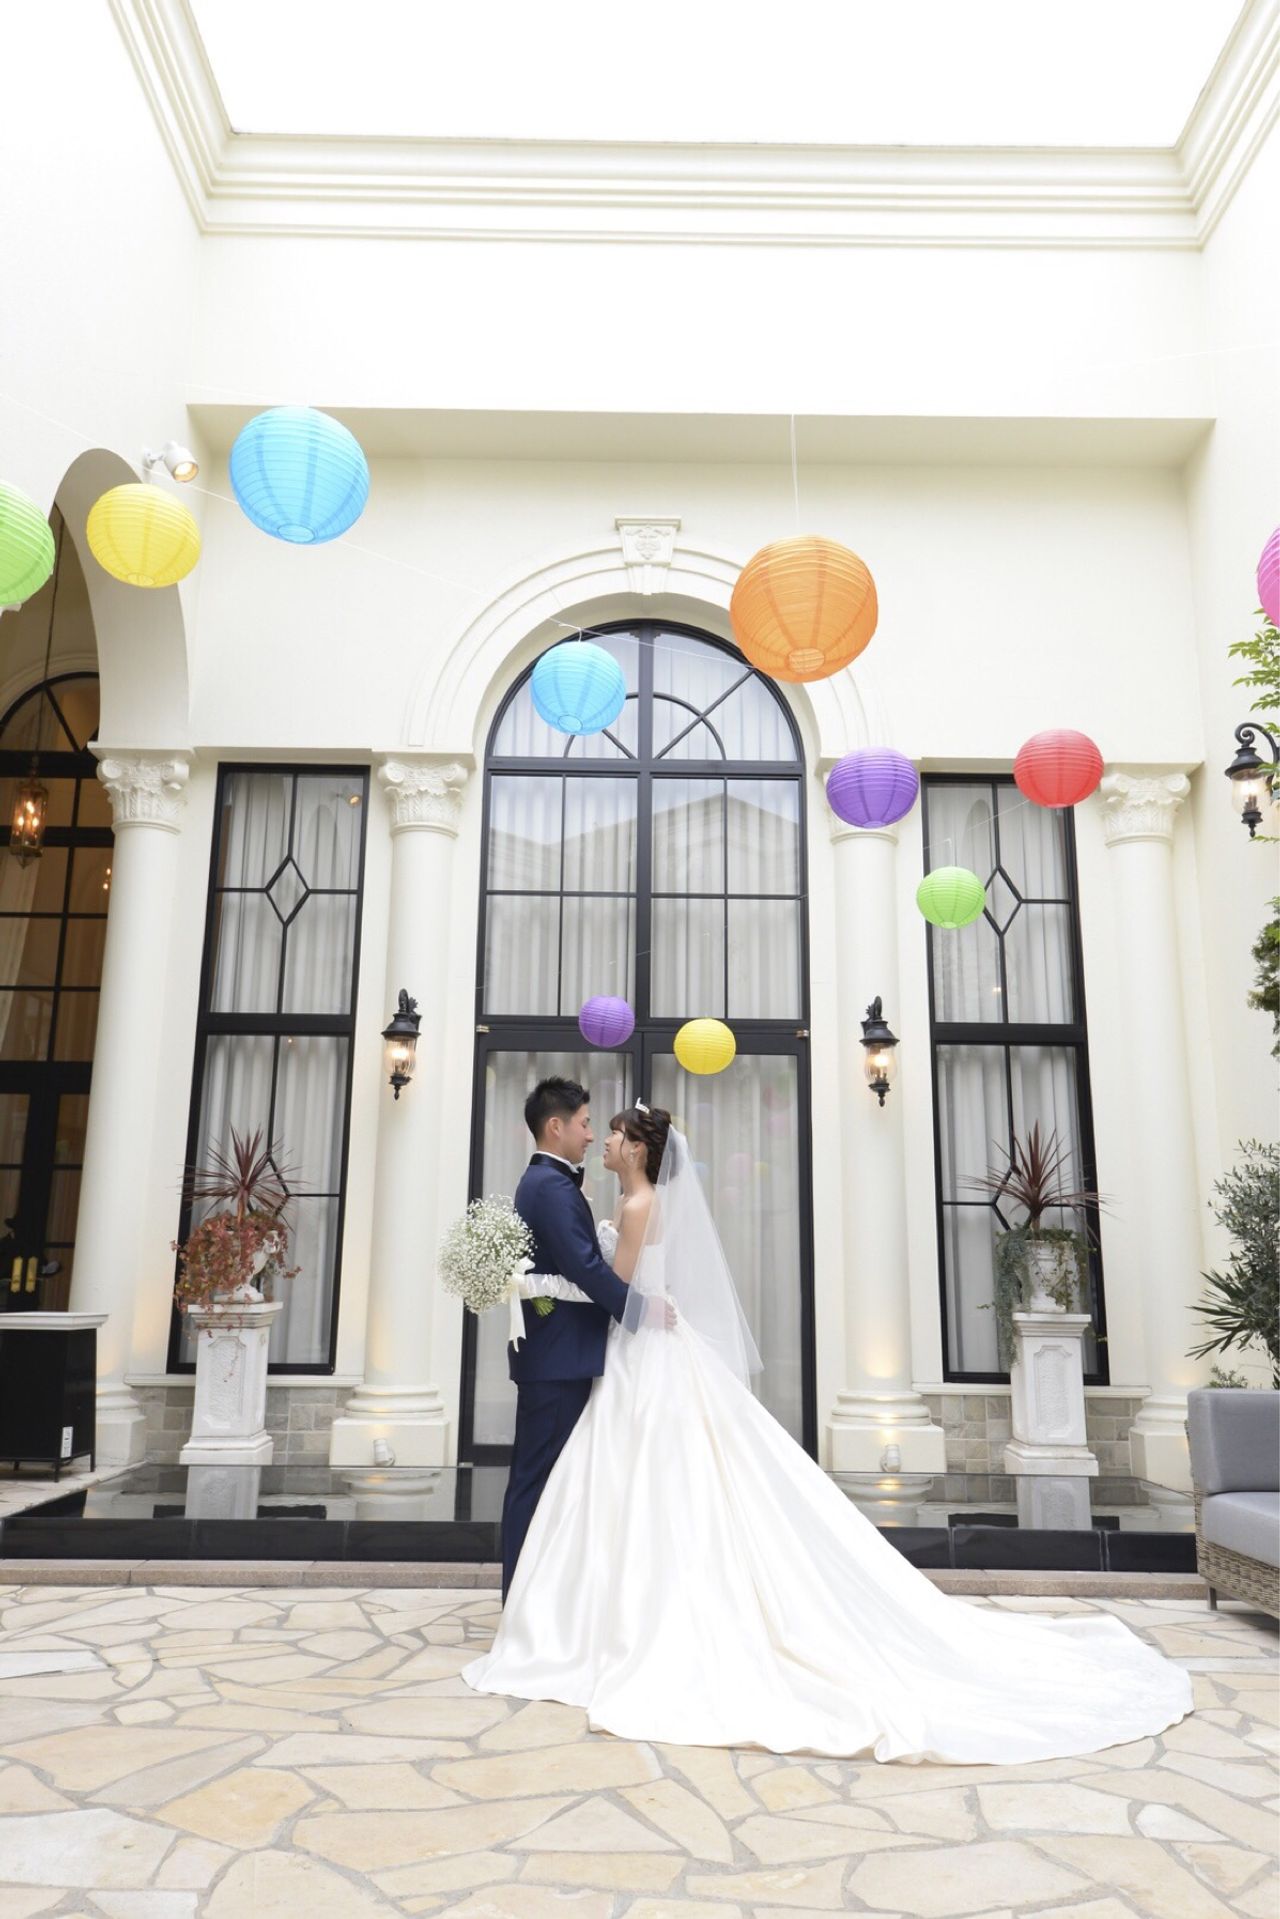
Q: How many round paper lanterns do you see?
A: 11